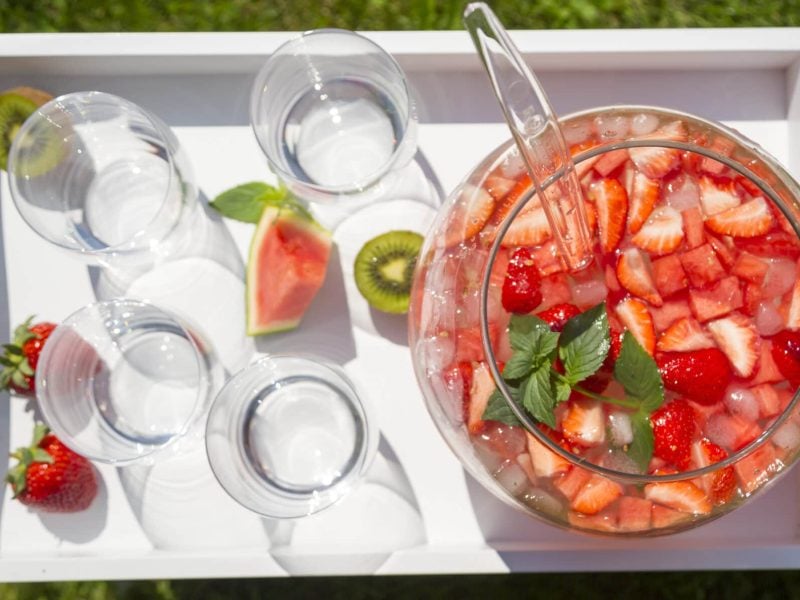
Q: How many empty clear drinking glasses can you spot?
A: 4